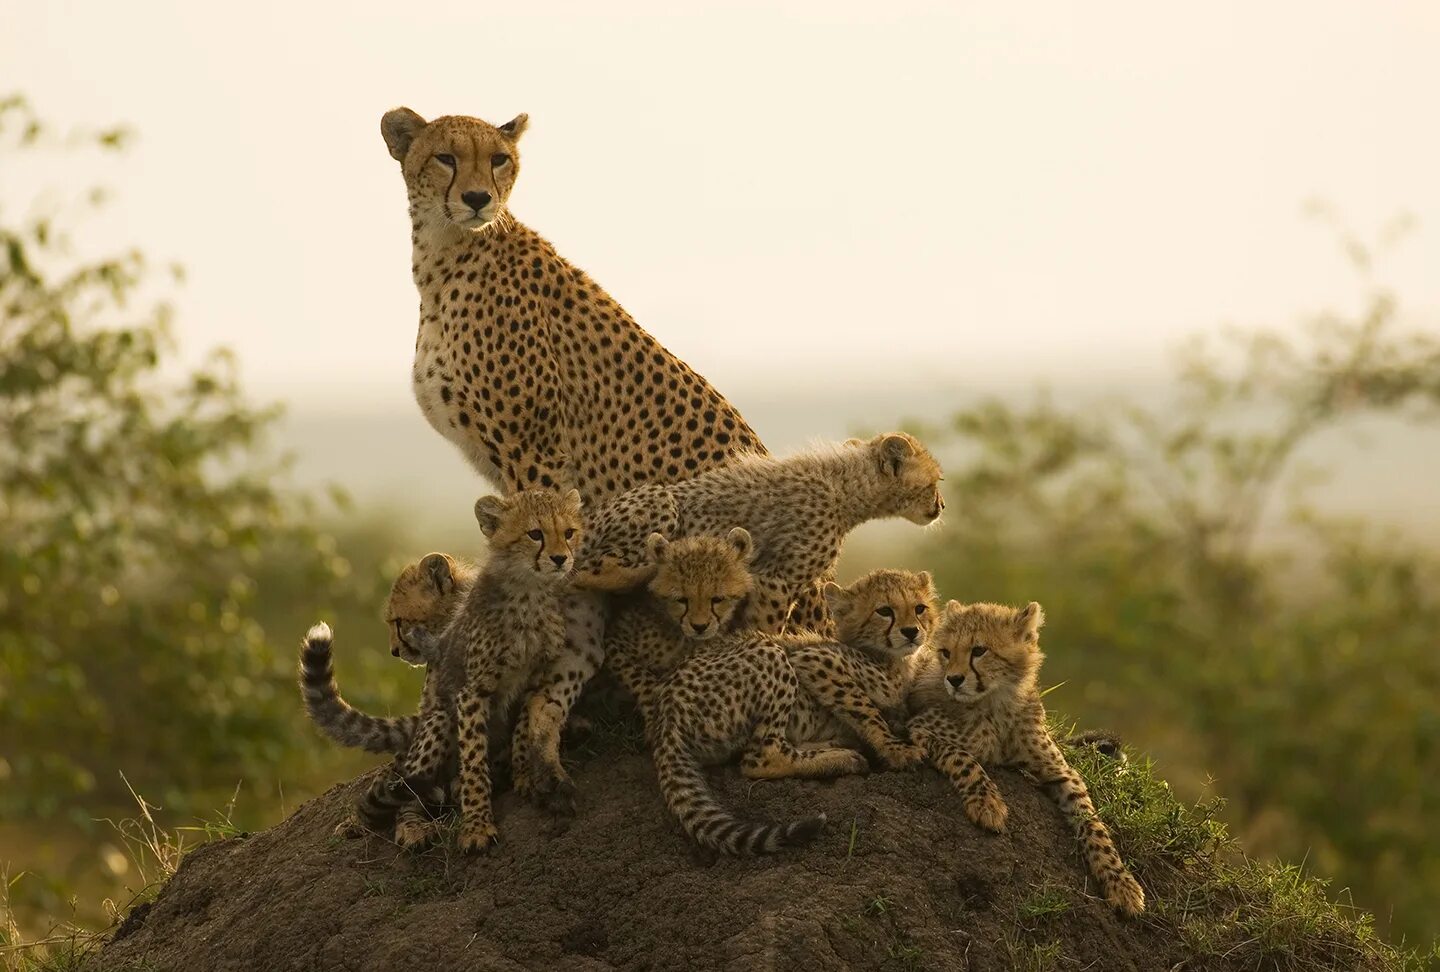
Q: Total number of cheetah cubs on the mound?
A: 6